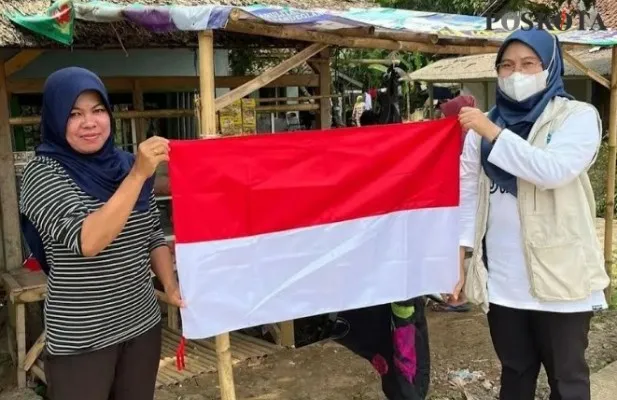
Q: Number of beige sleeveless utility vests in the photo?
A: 1